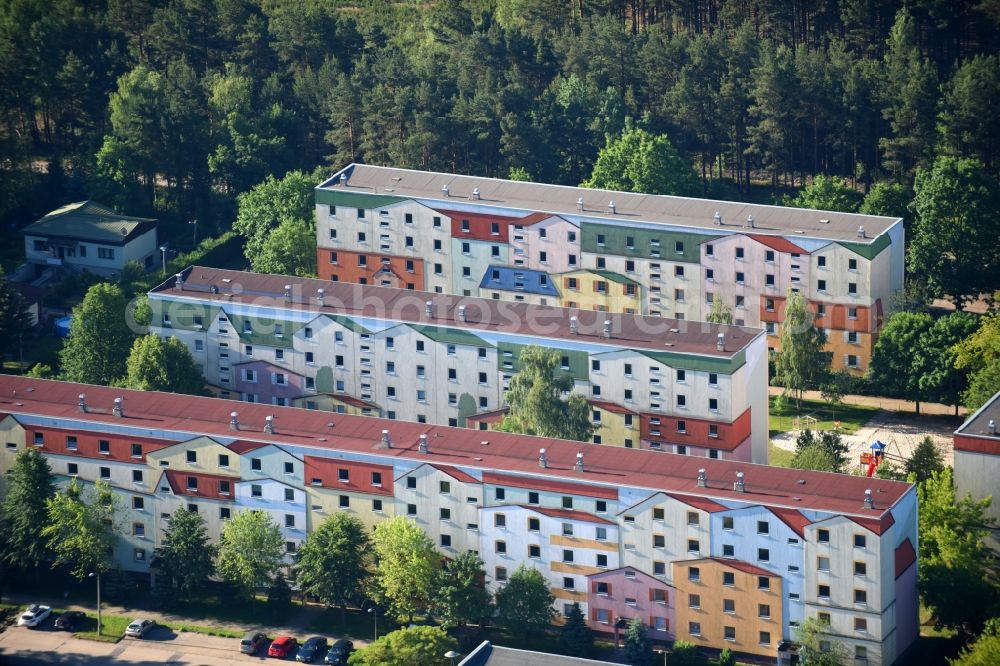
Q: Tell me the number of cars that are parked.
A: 7